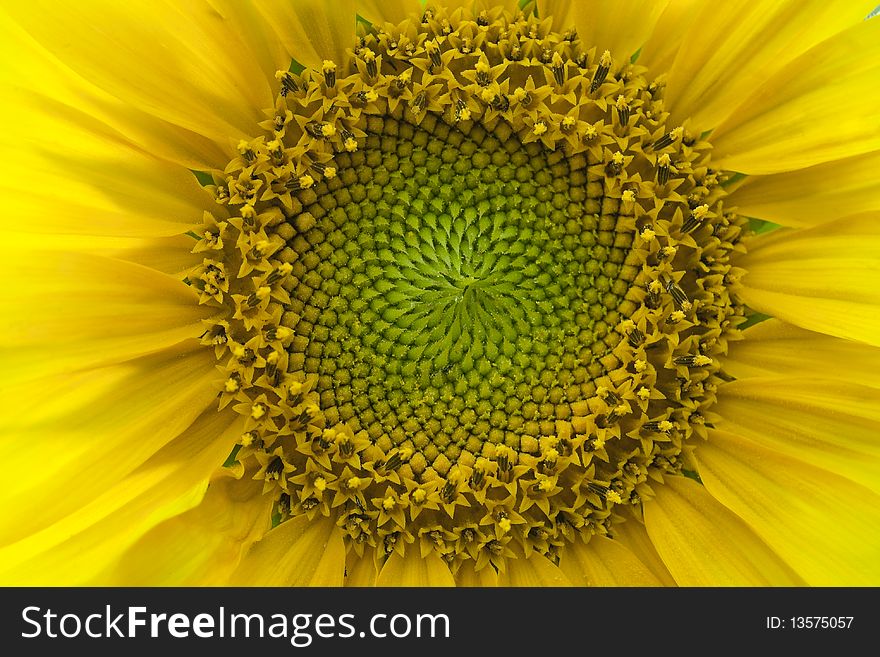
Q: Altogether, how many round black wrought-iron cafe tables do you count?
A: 0